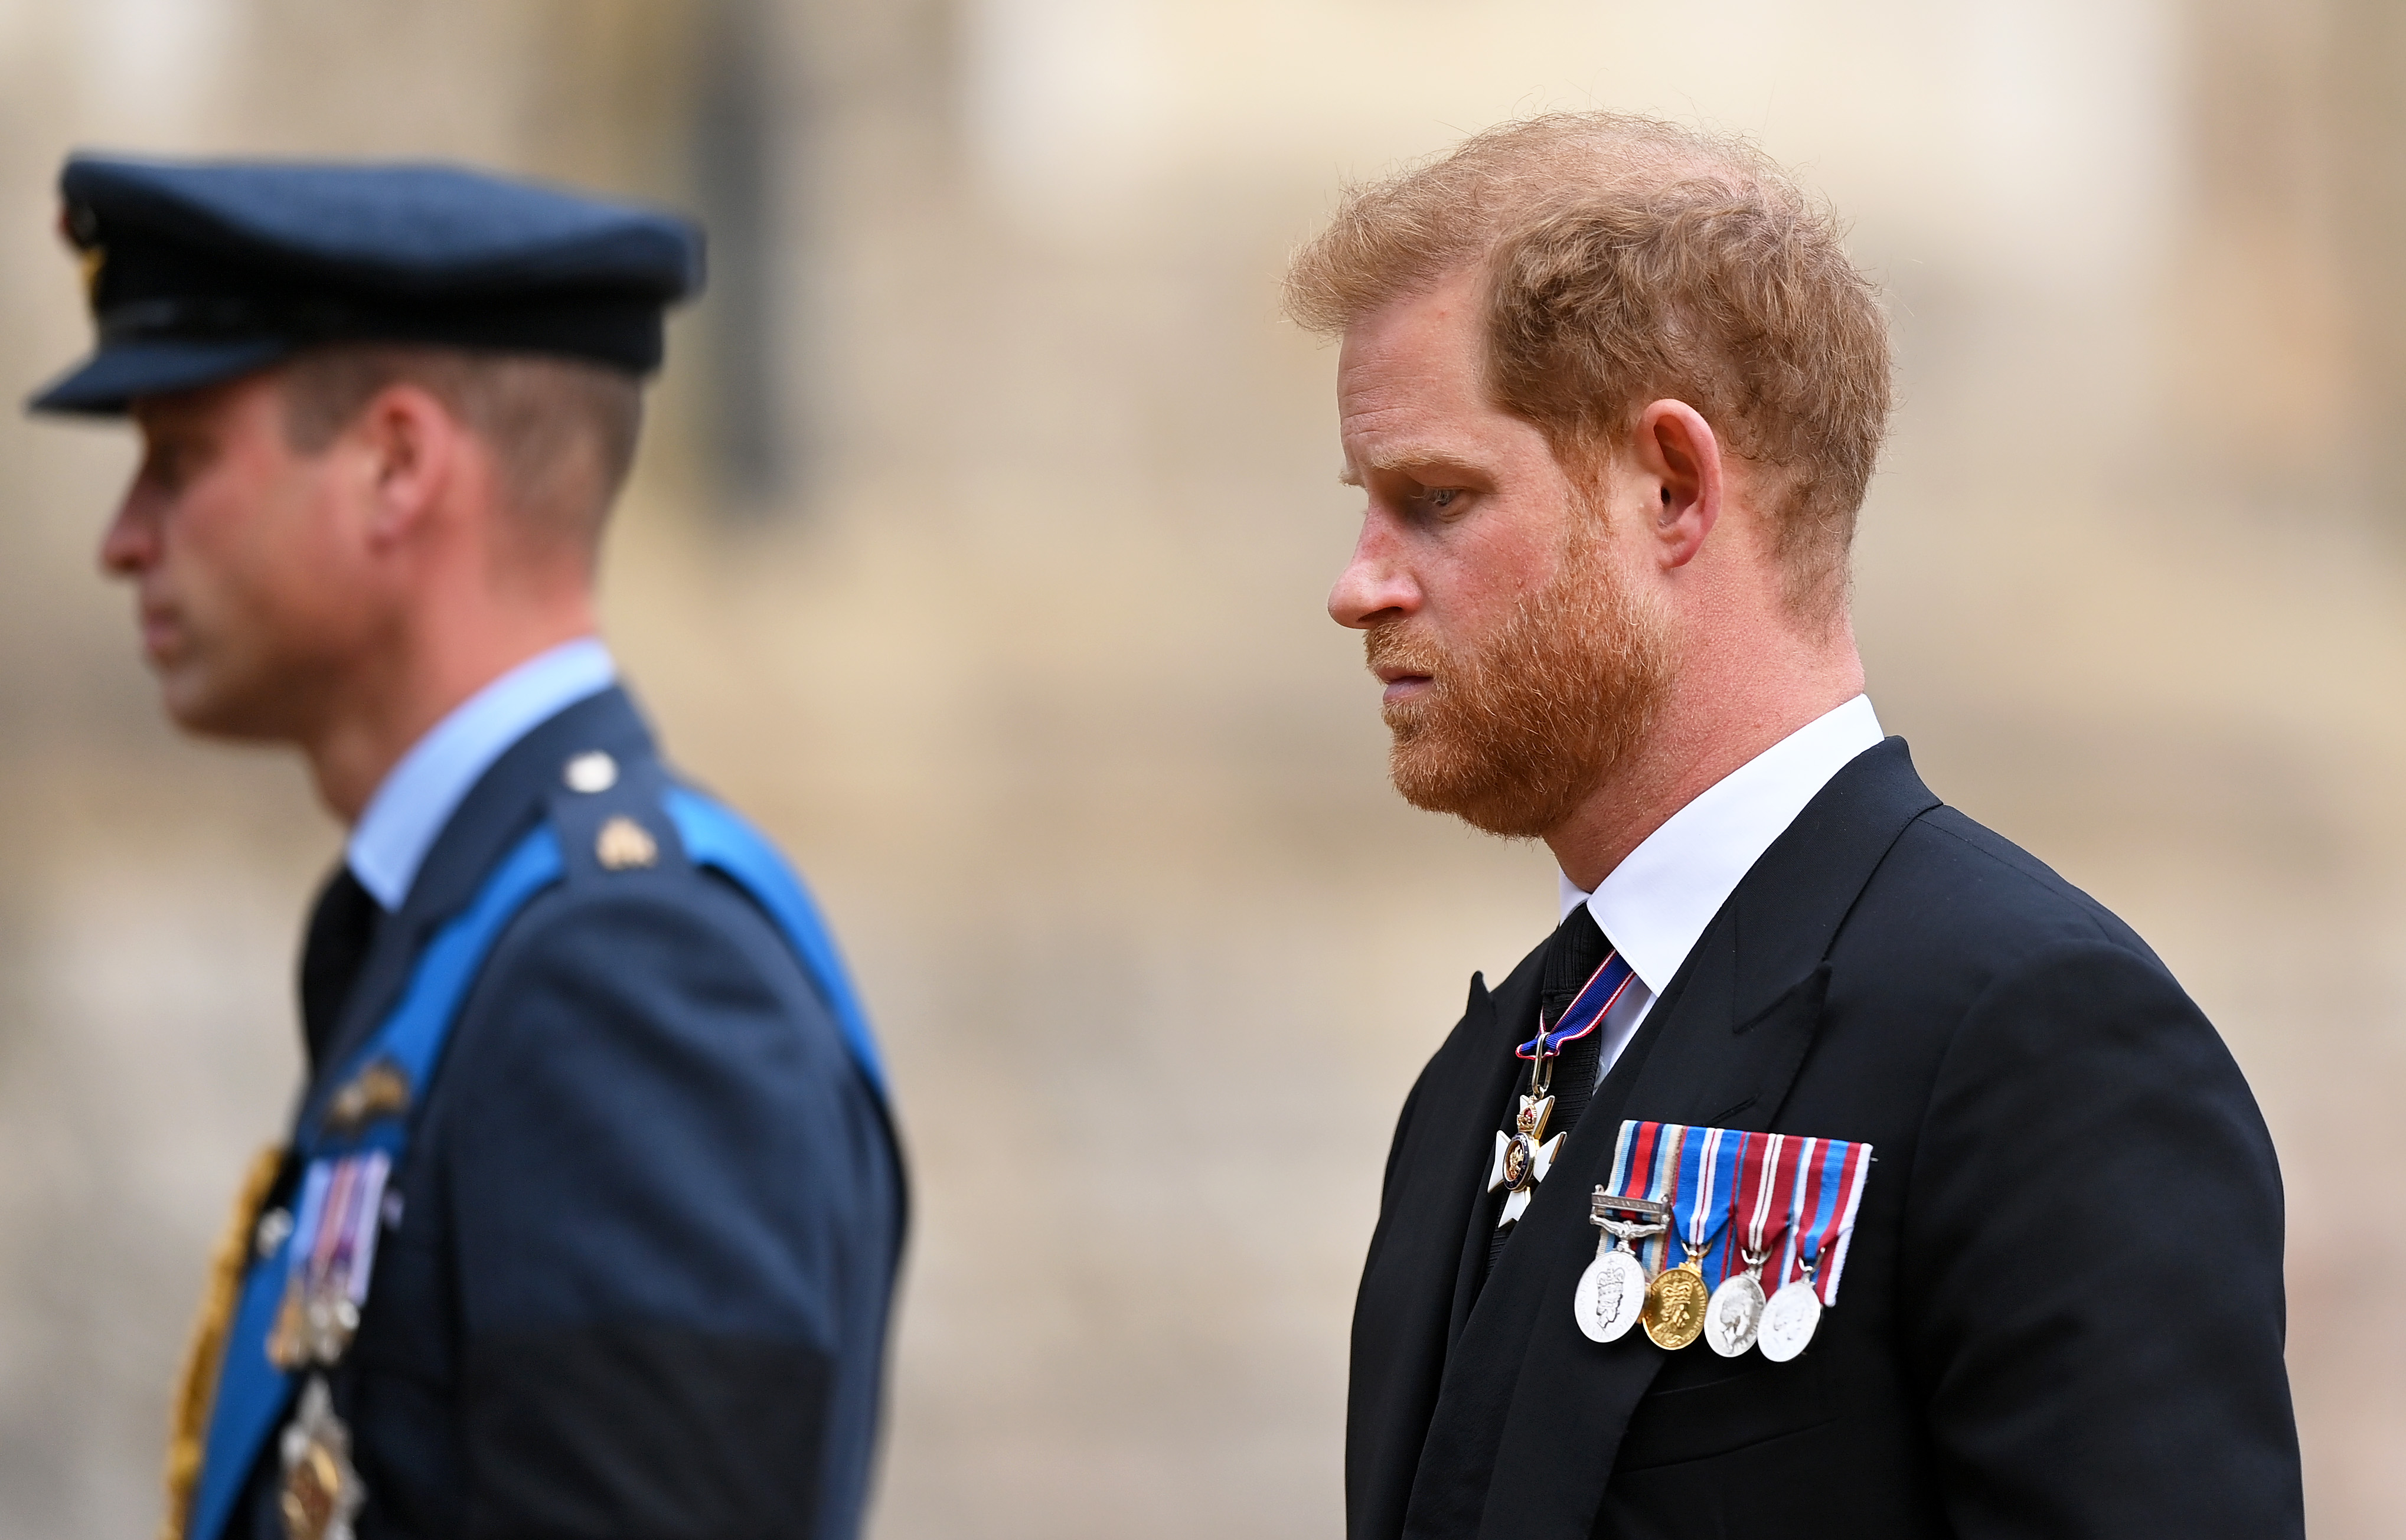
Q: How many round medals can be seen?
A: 4